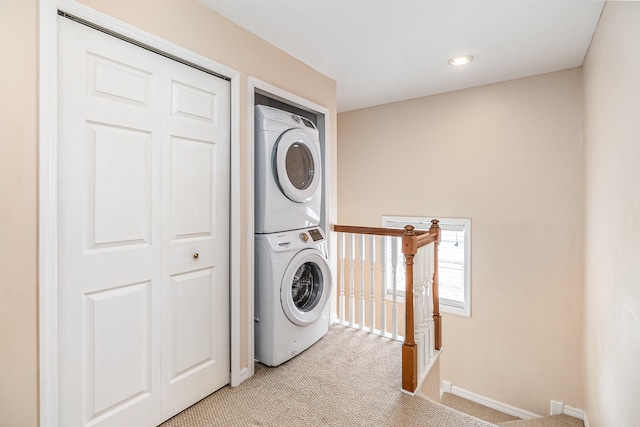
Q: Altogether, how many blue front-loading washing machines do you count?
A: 0